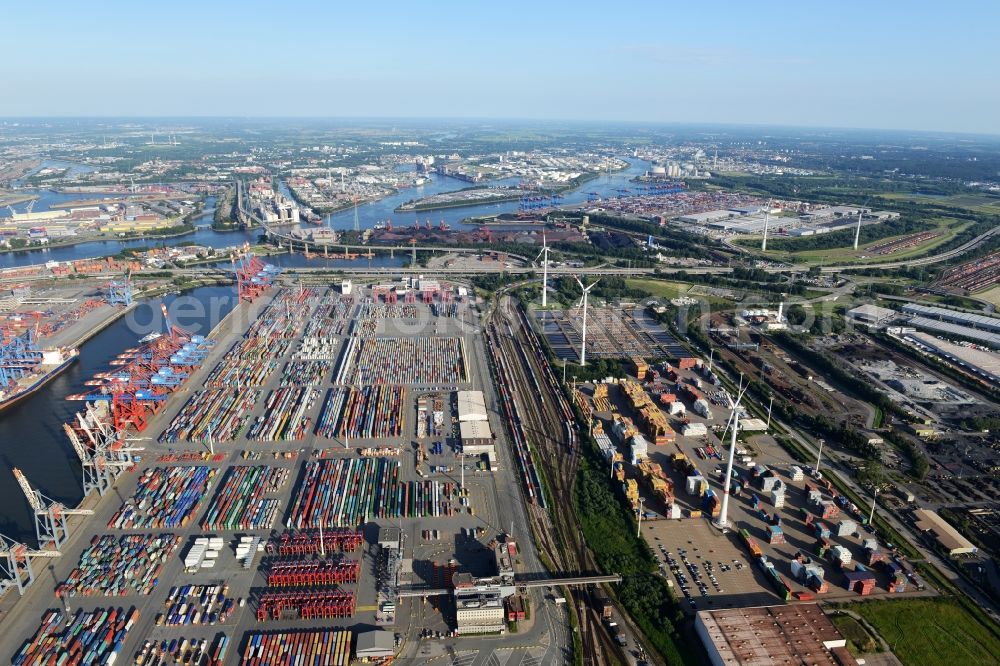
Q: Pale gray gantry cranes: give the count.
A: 5